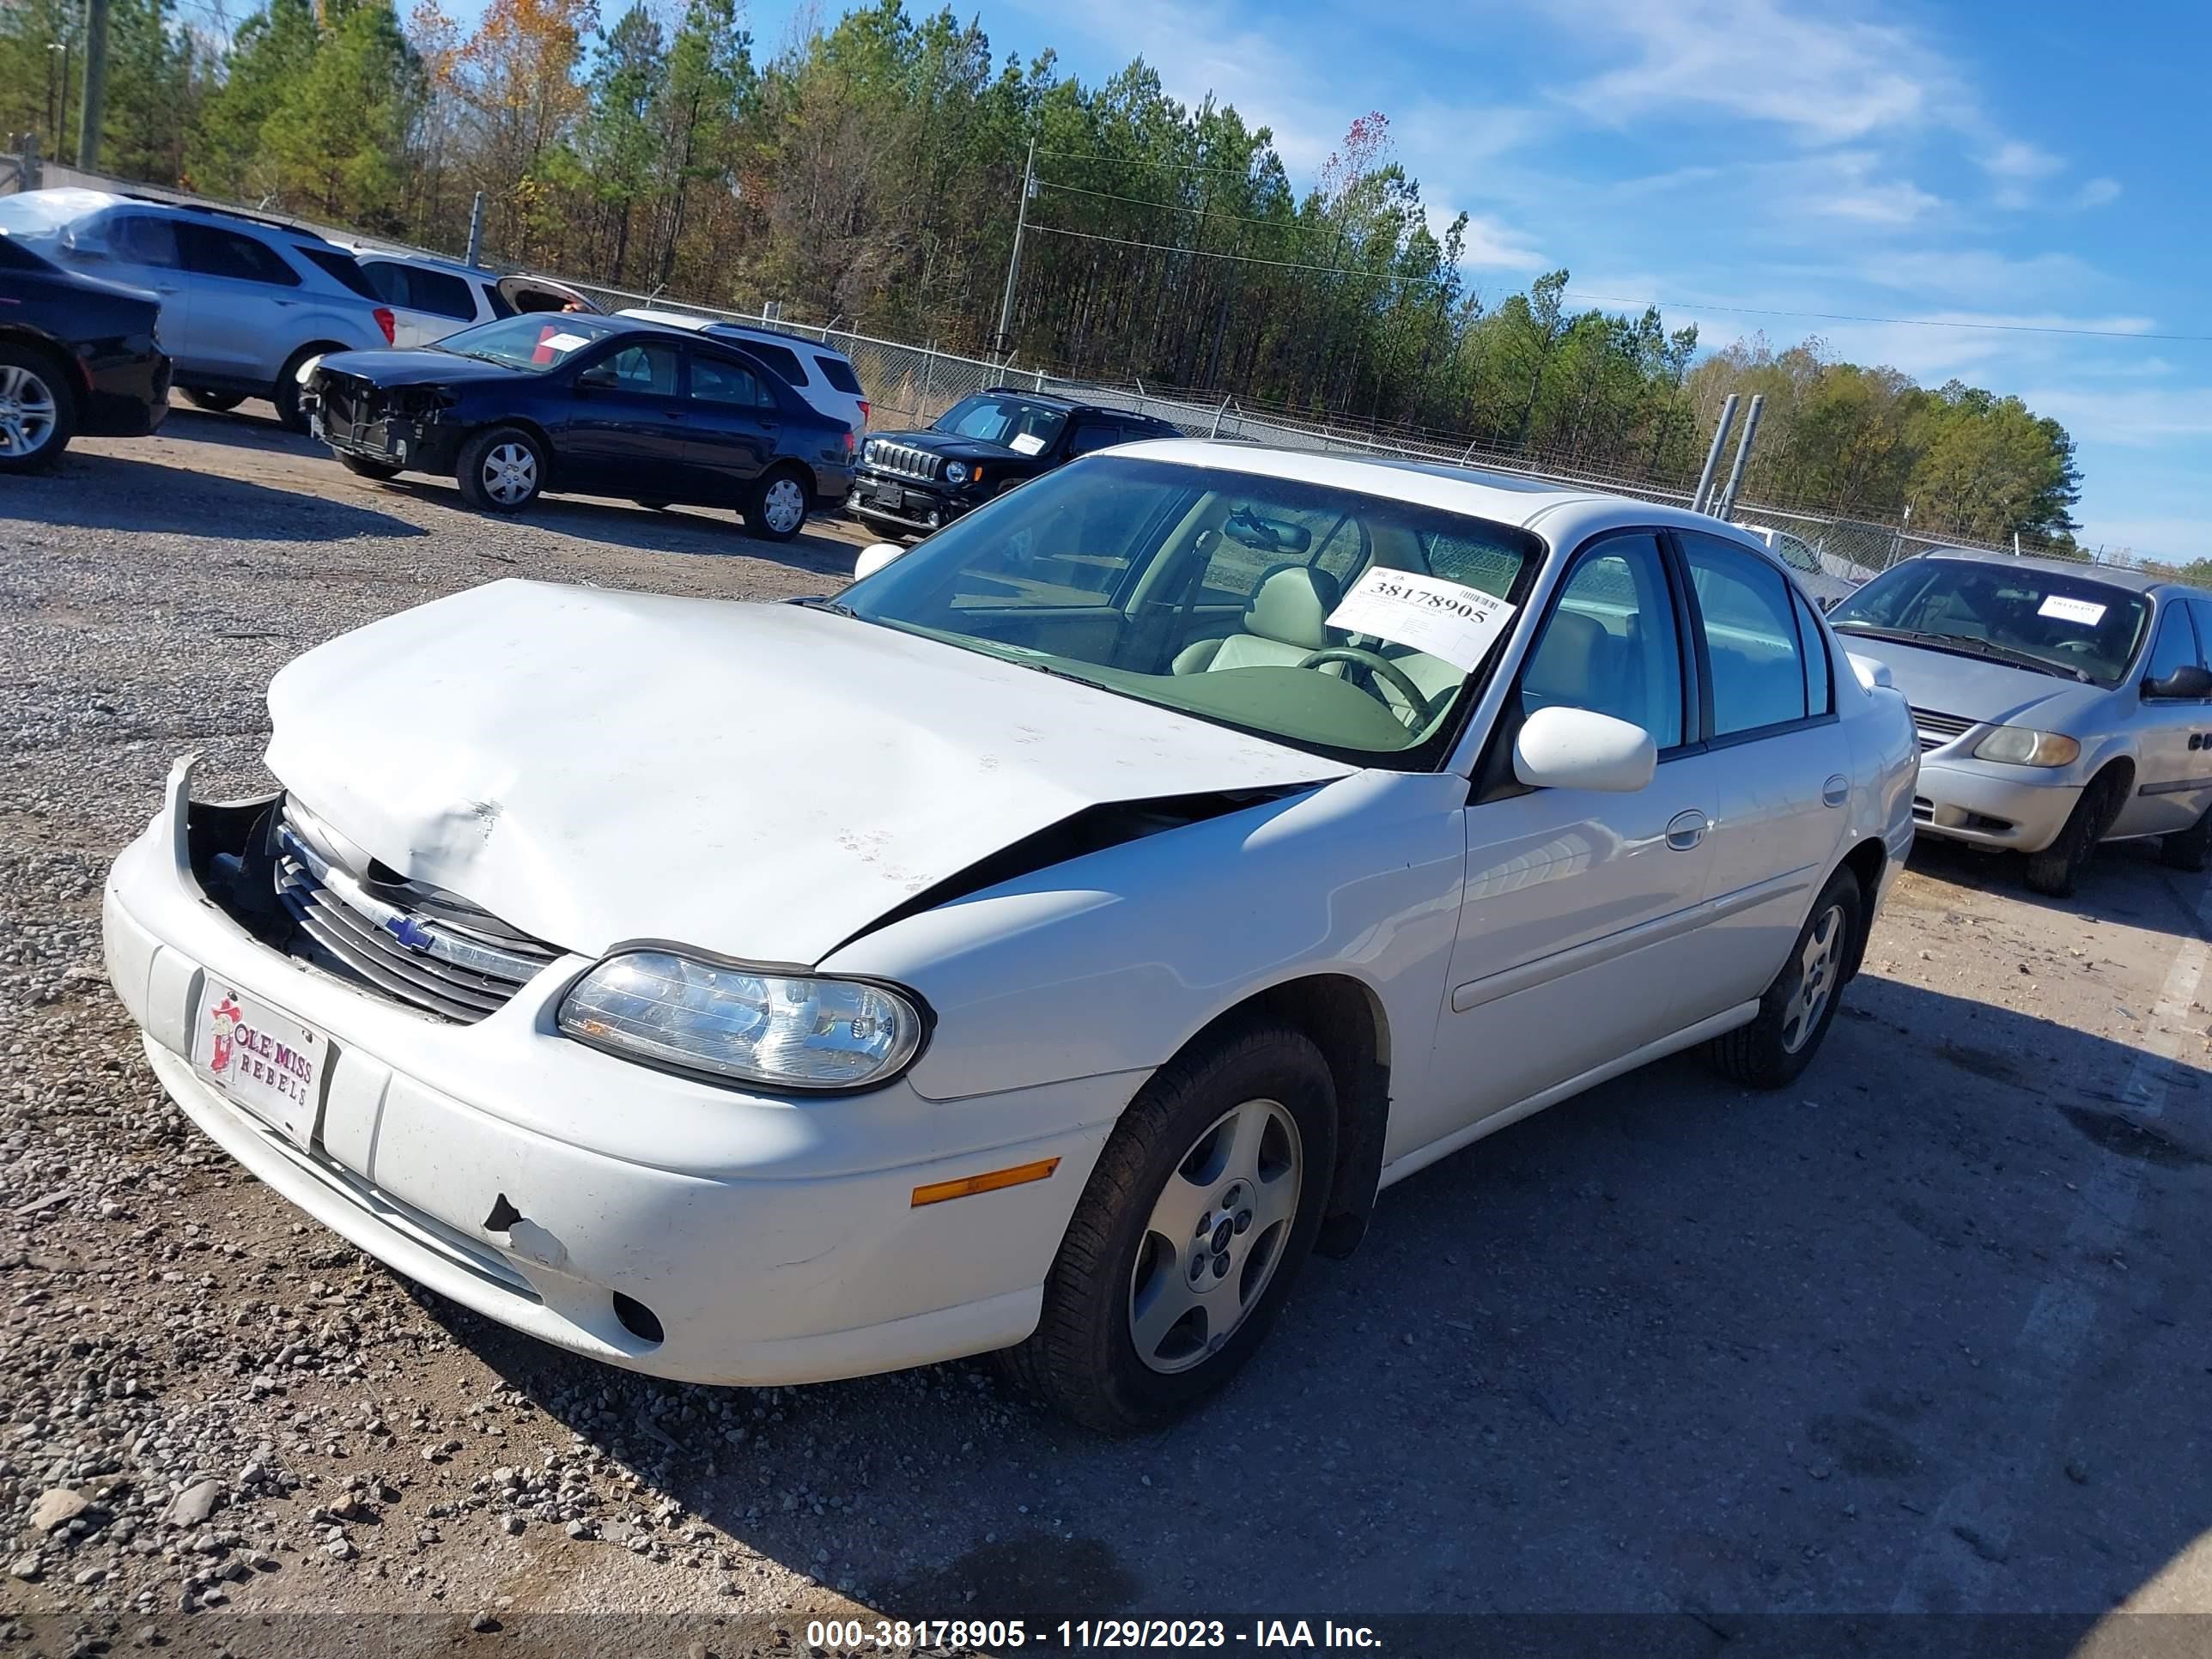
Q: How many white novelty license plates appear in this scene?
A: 1